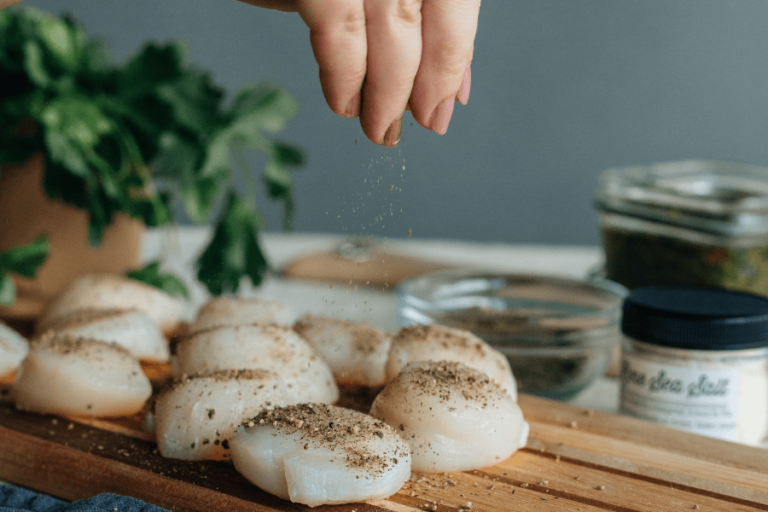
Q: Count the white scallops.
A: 11